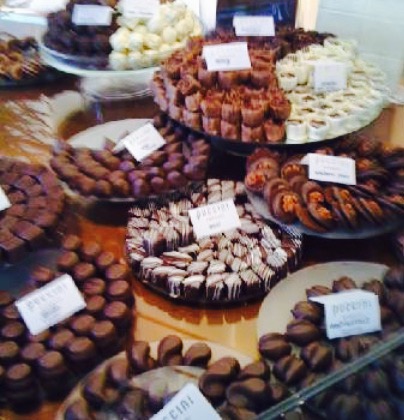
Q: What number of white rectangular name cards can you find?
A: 12